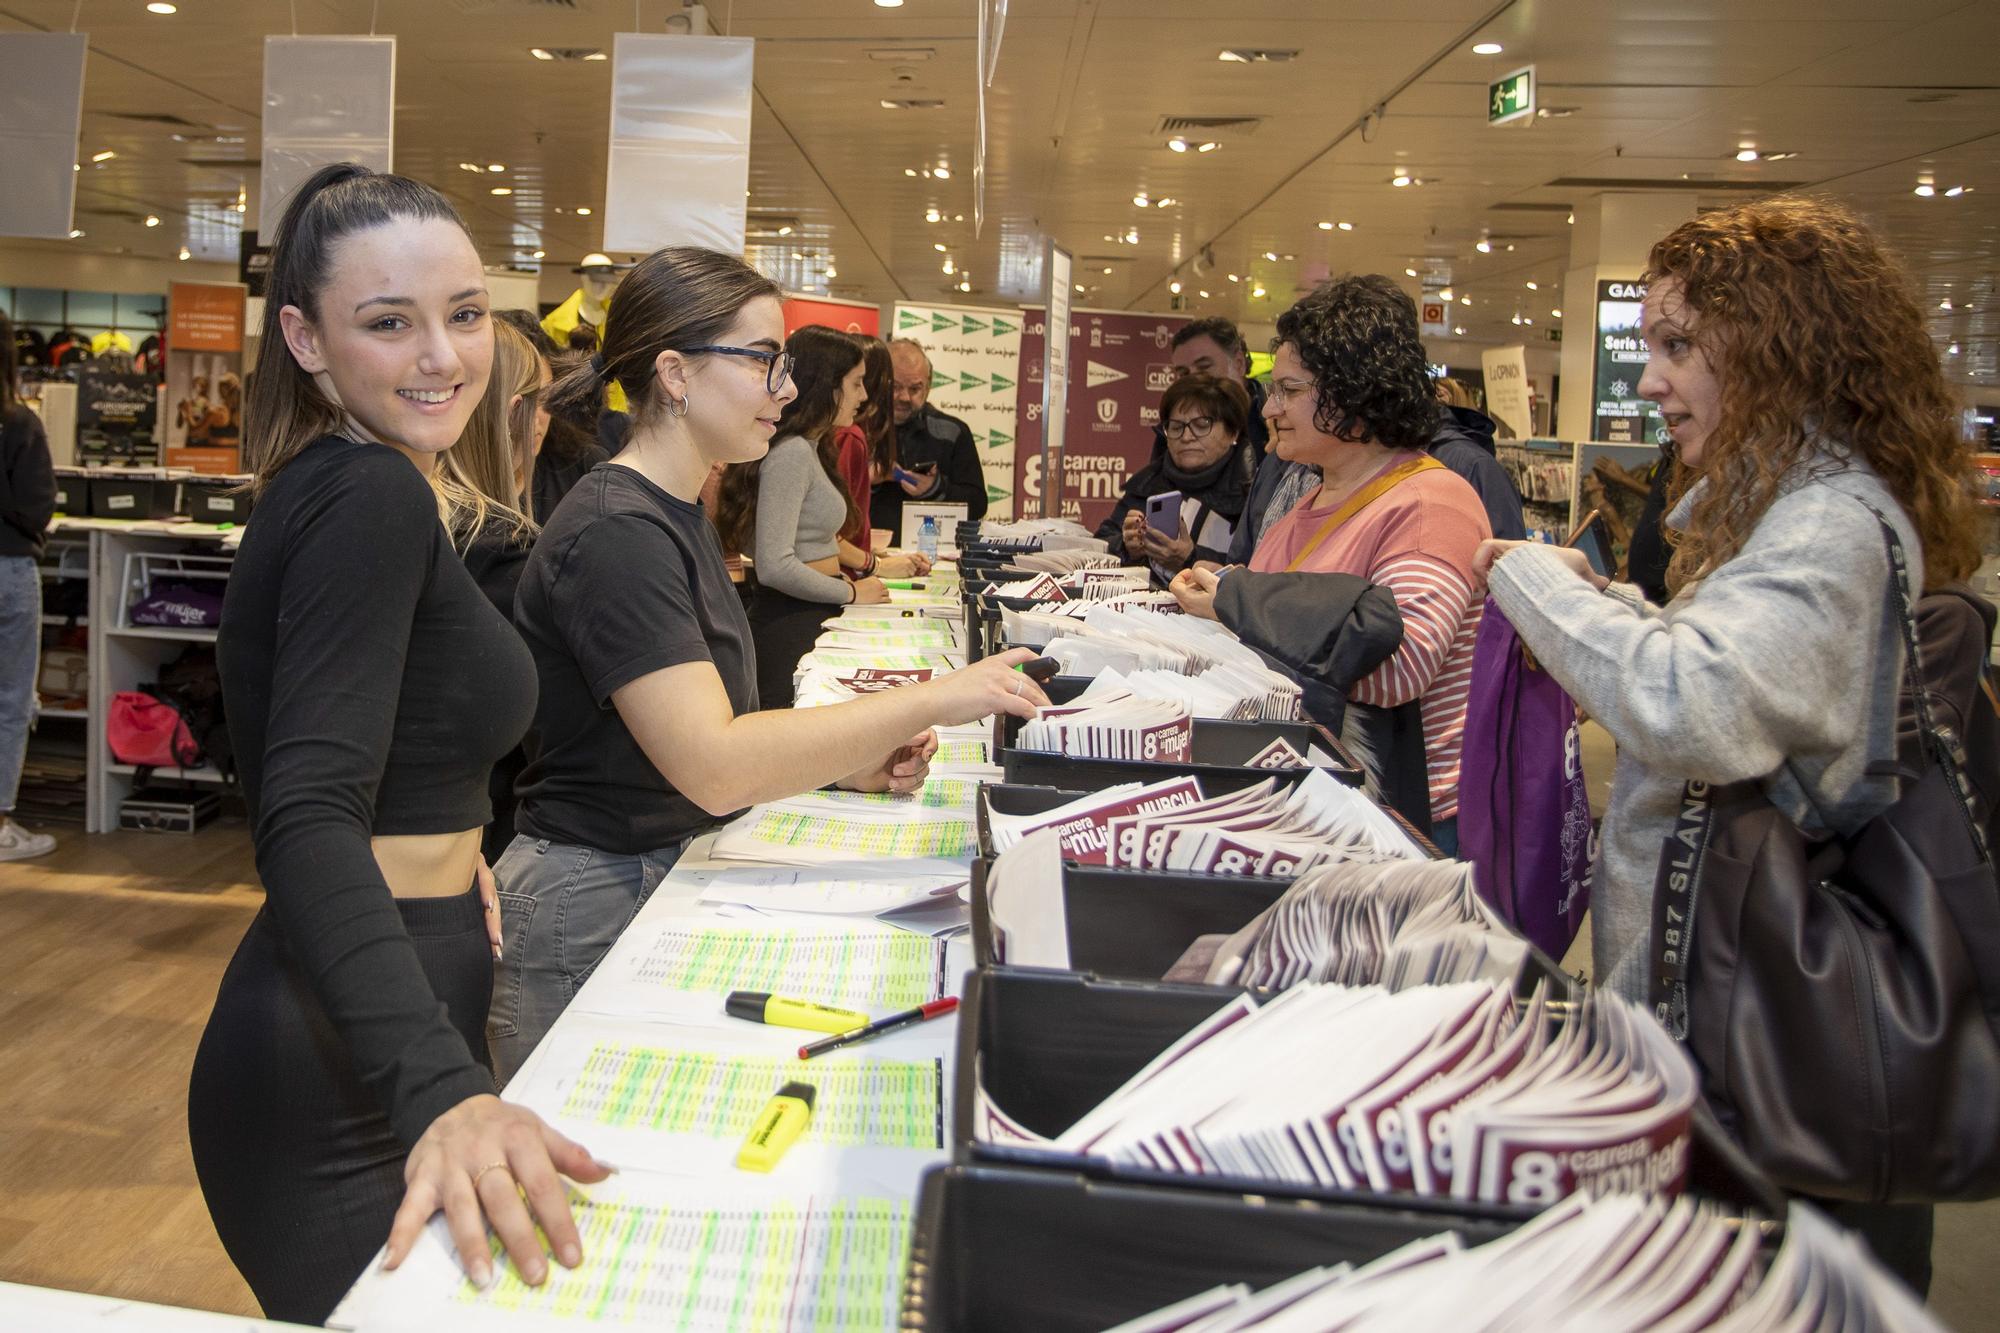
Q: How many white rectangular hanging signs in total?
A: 3